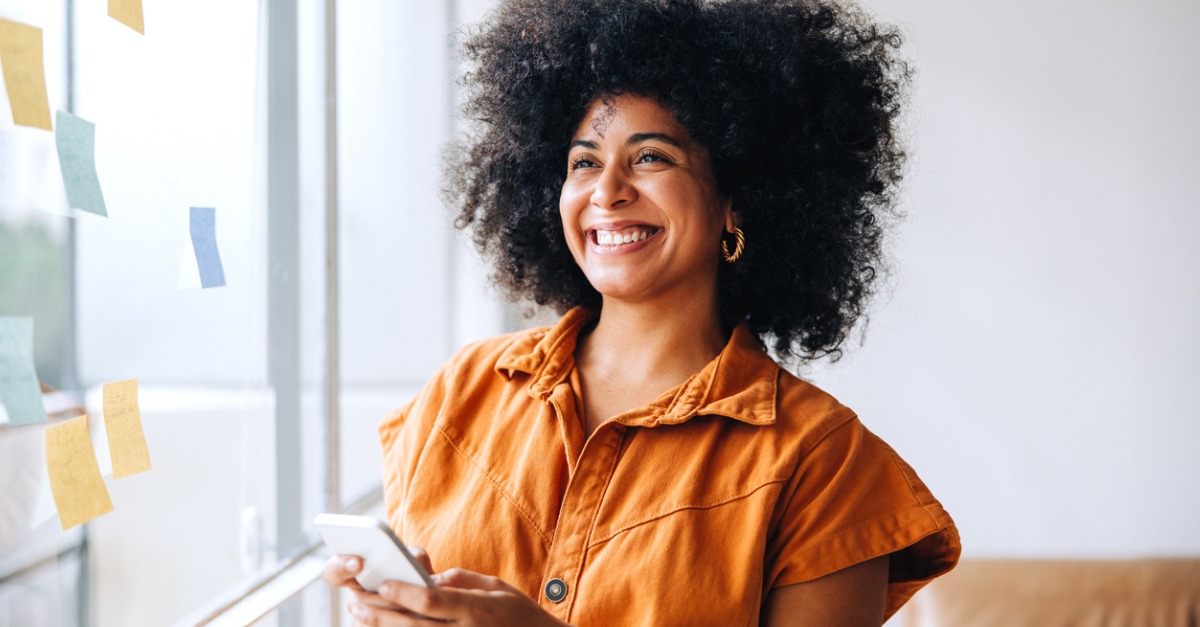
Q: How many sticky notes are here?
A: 7